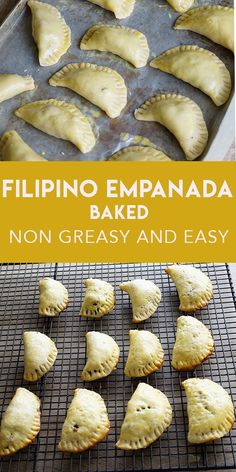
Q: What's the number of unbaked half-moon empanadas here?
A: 12